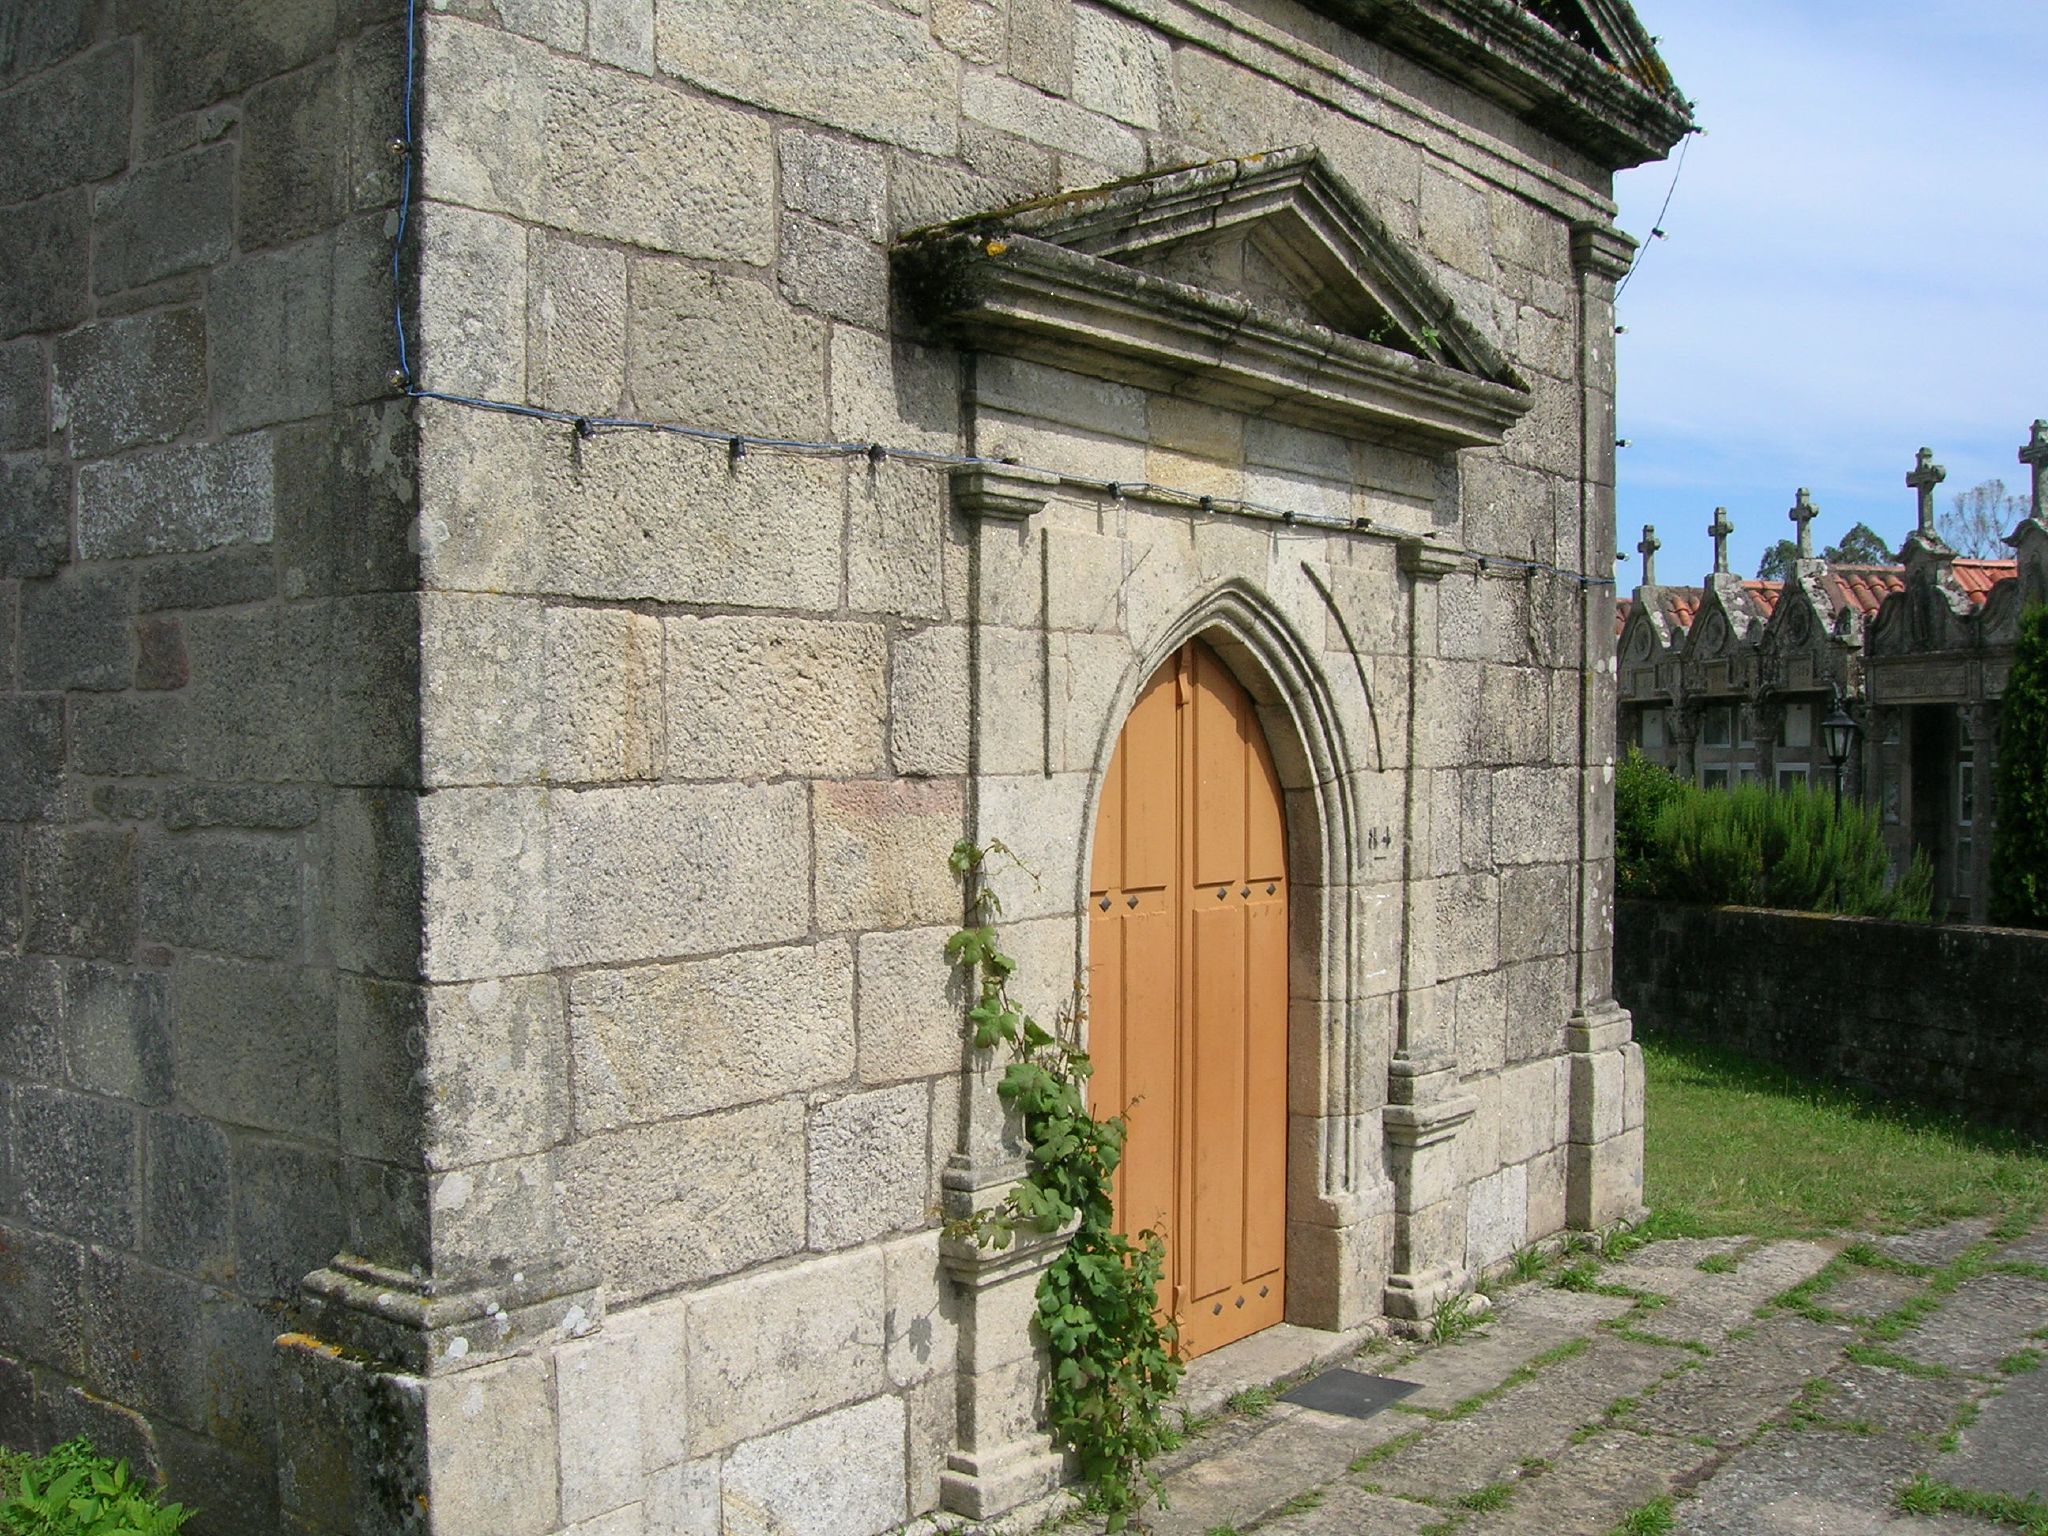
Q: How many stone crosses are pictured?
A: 5